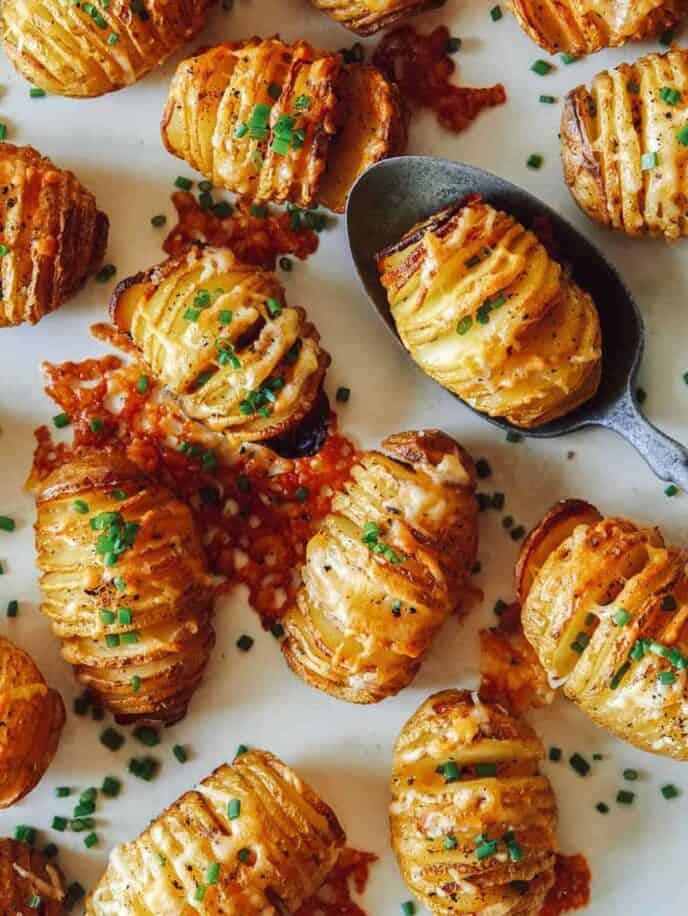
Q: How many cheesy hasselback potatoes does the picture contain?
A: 15